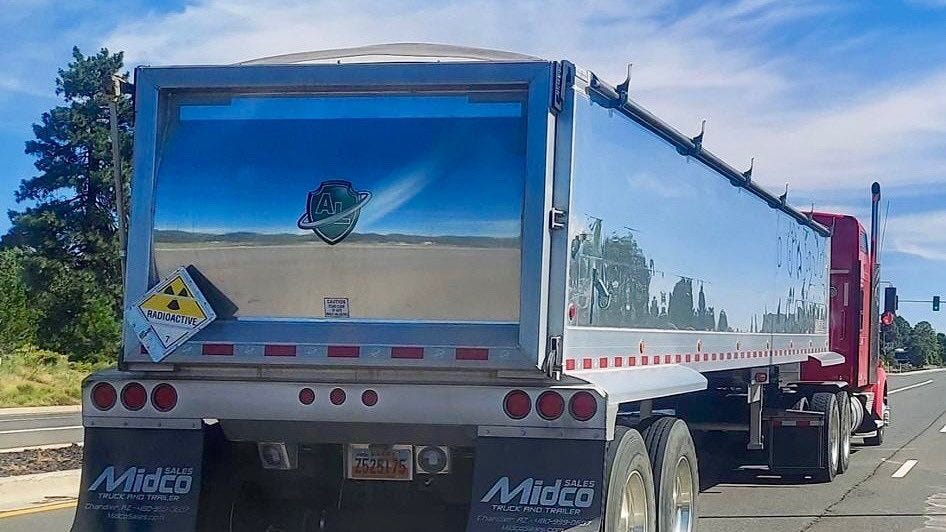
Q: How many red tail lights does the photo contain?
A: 9